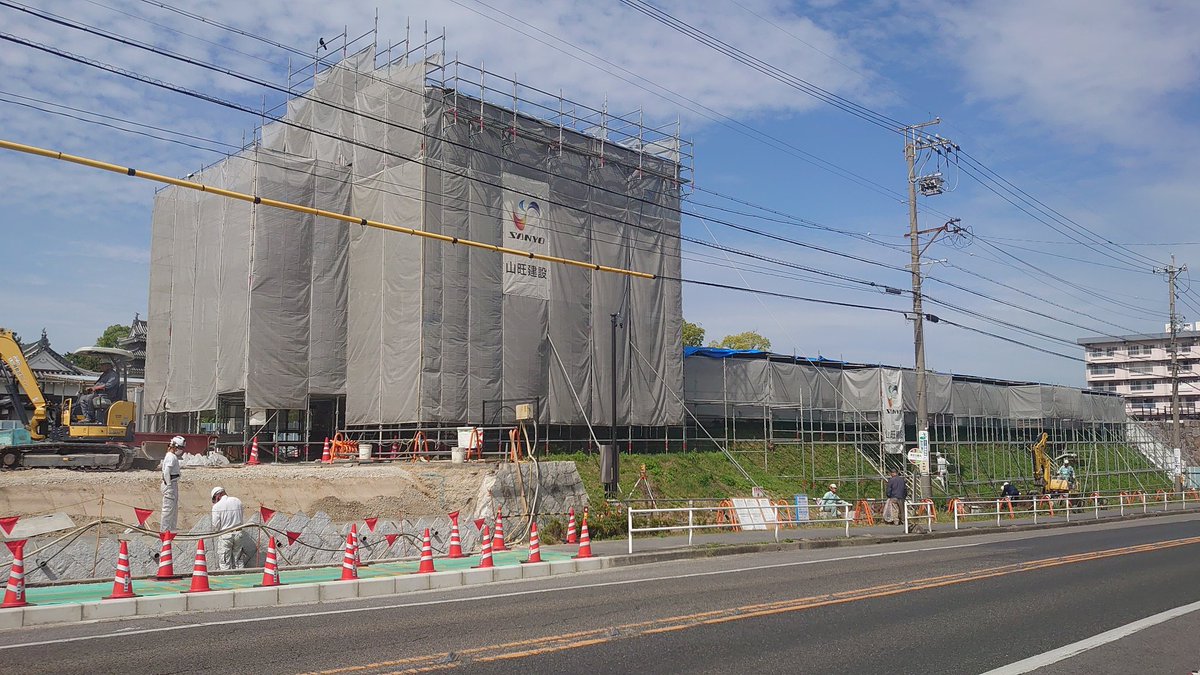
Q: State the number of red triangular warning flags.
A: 10